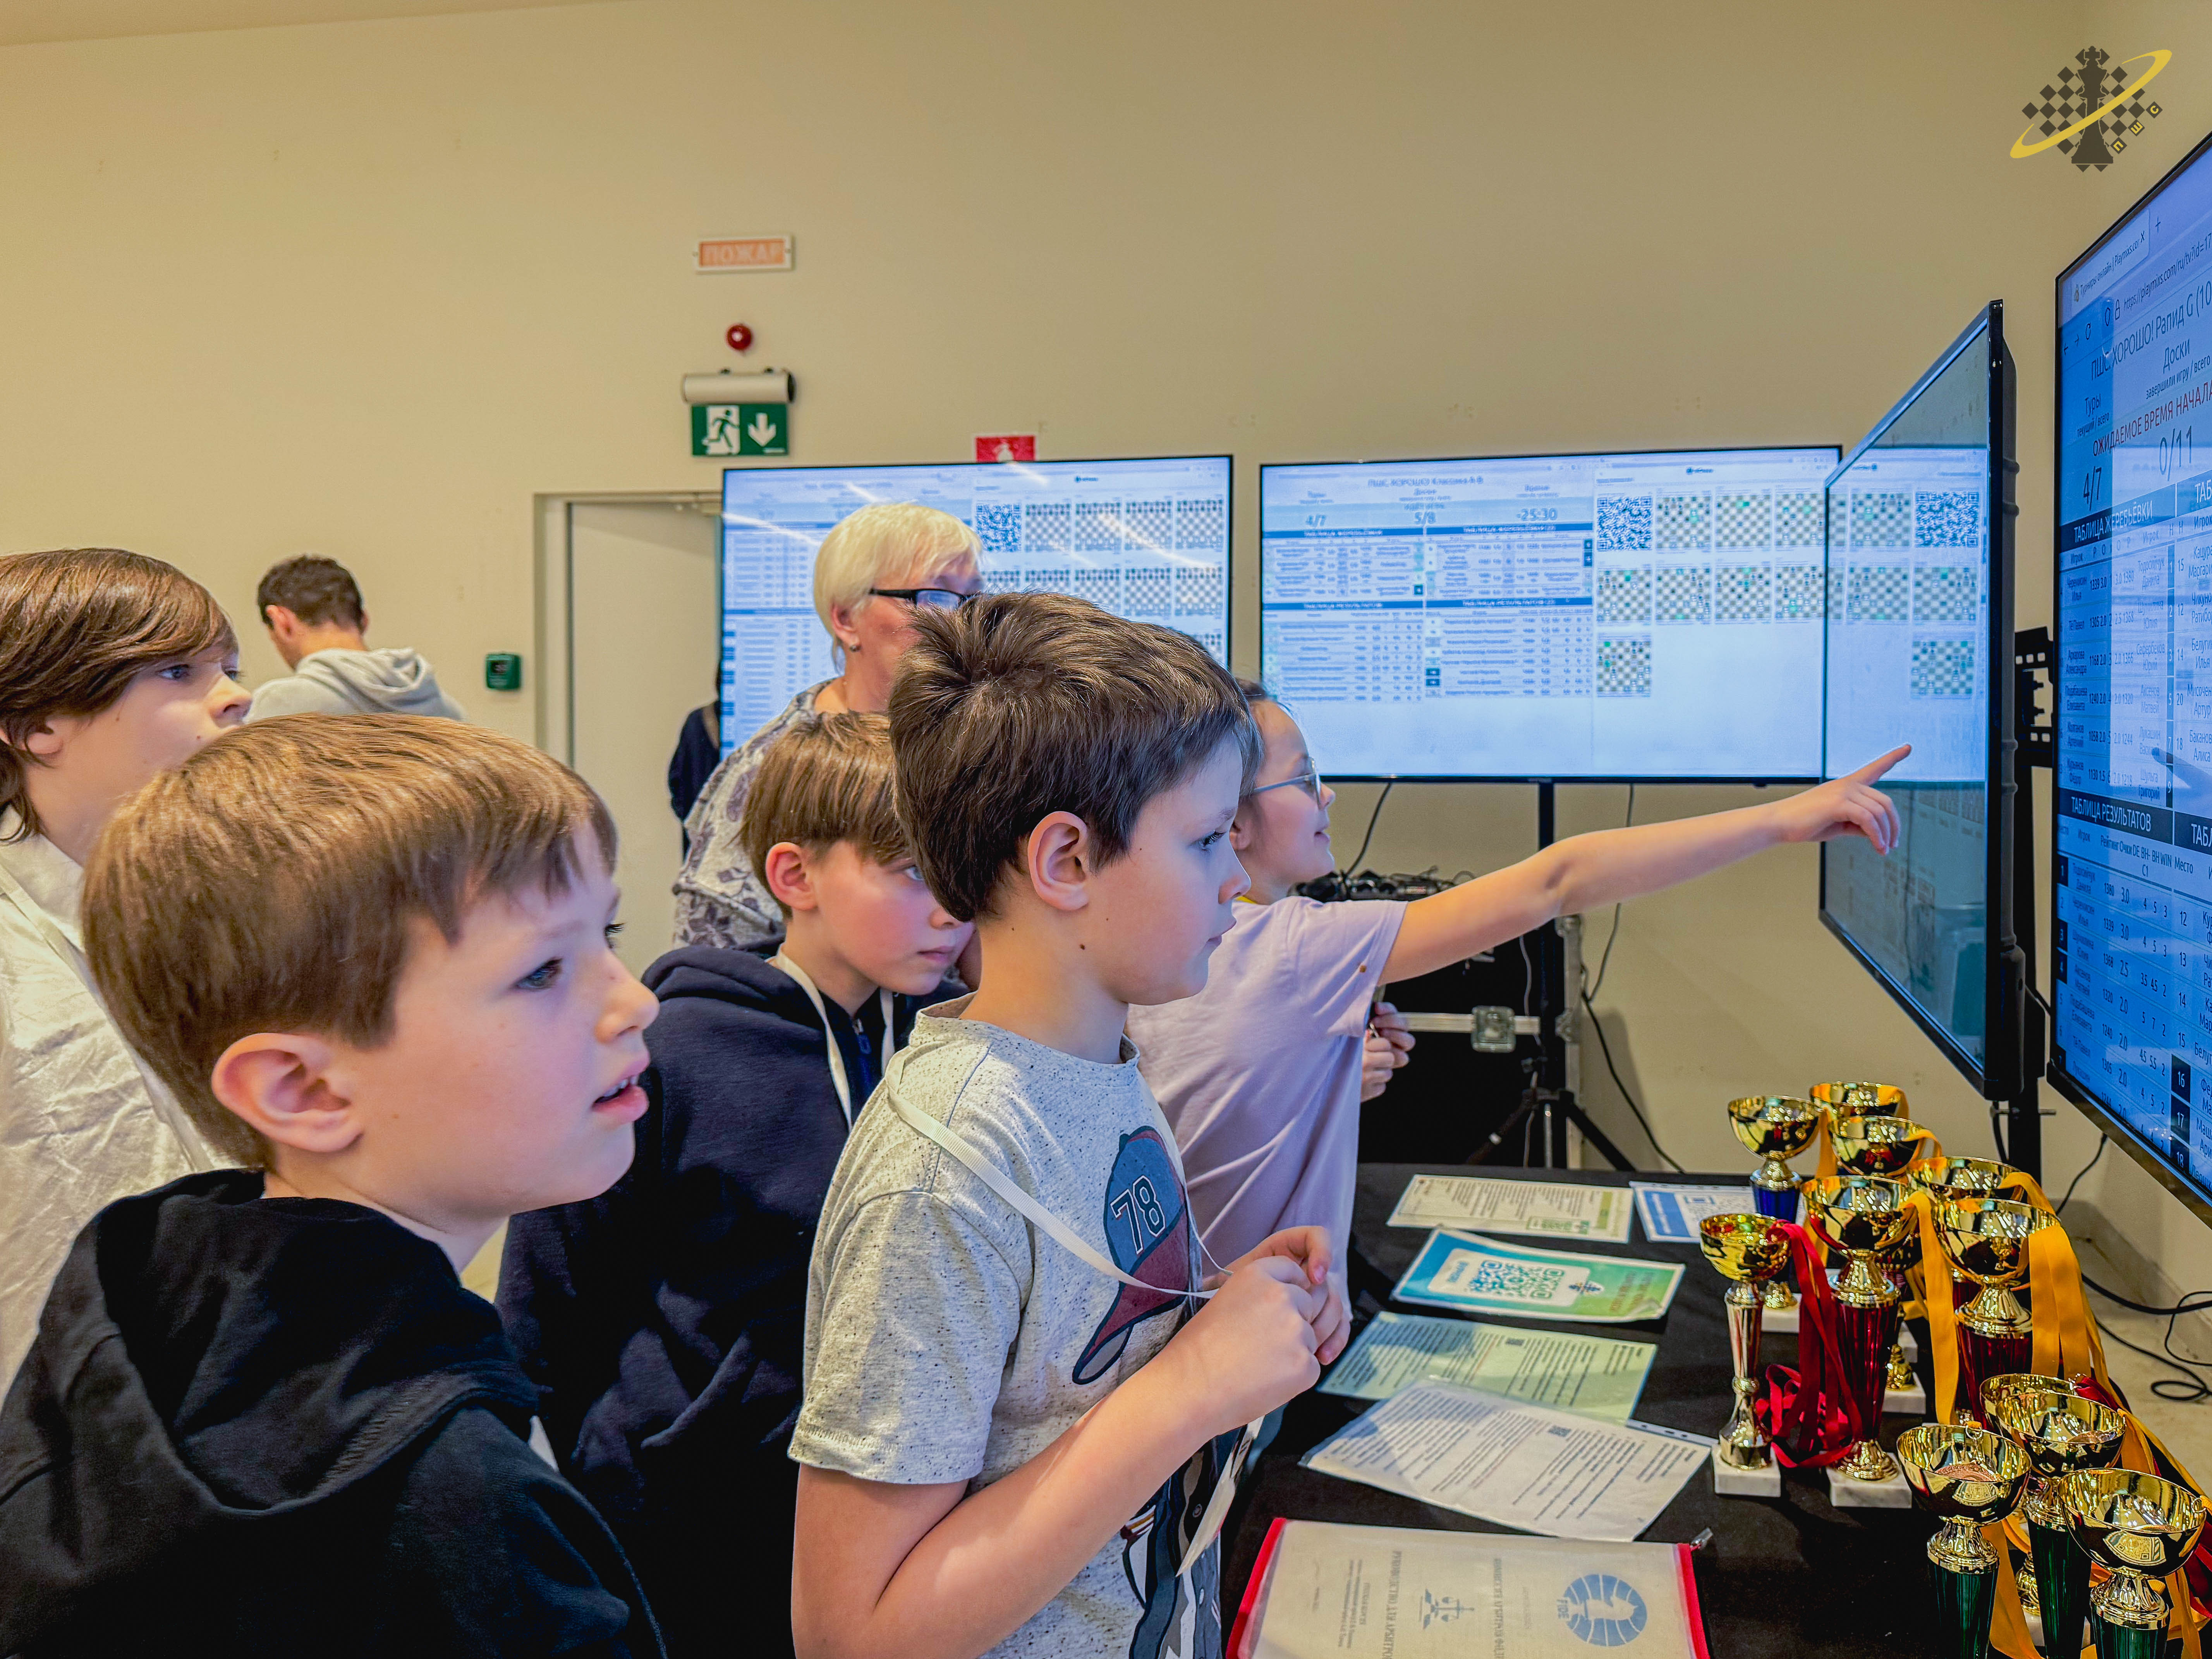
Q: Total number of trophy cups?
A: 11